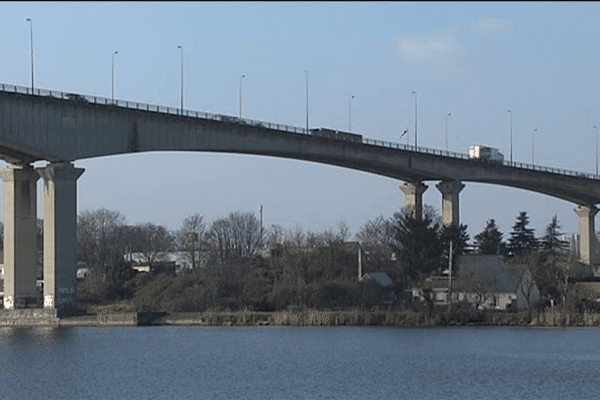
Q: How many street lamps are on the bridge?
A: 11